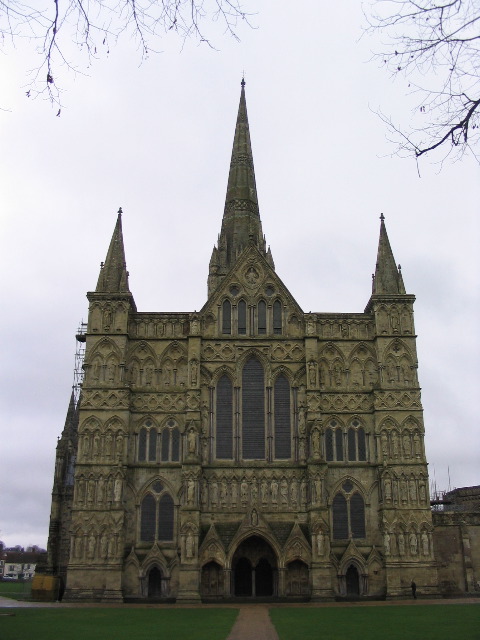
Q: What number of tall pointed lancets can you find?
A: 3